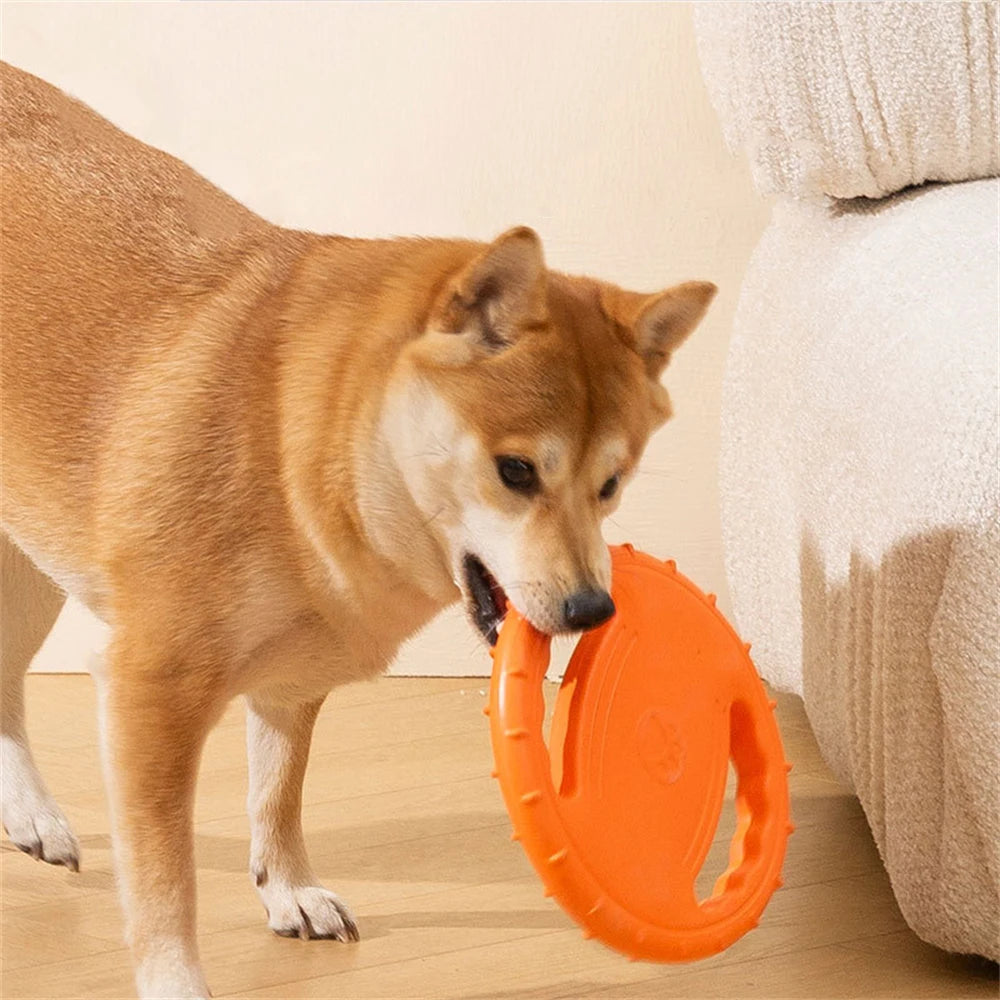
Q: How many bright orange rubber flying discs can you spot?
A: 1